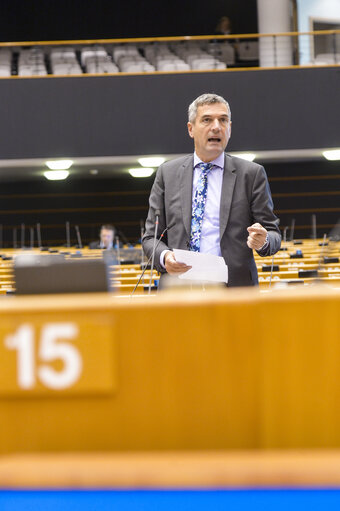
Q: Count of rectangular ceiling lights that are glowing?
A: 6